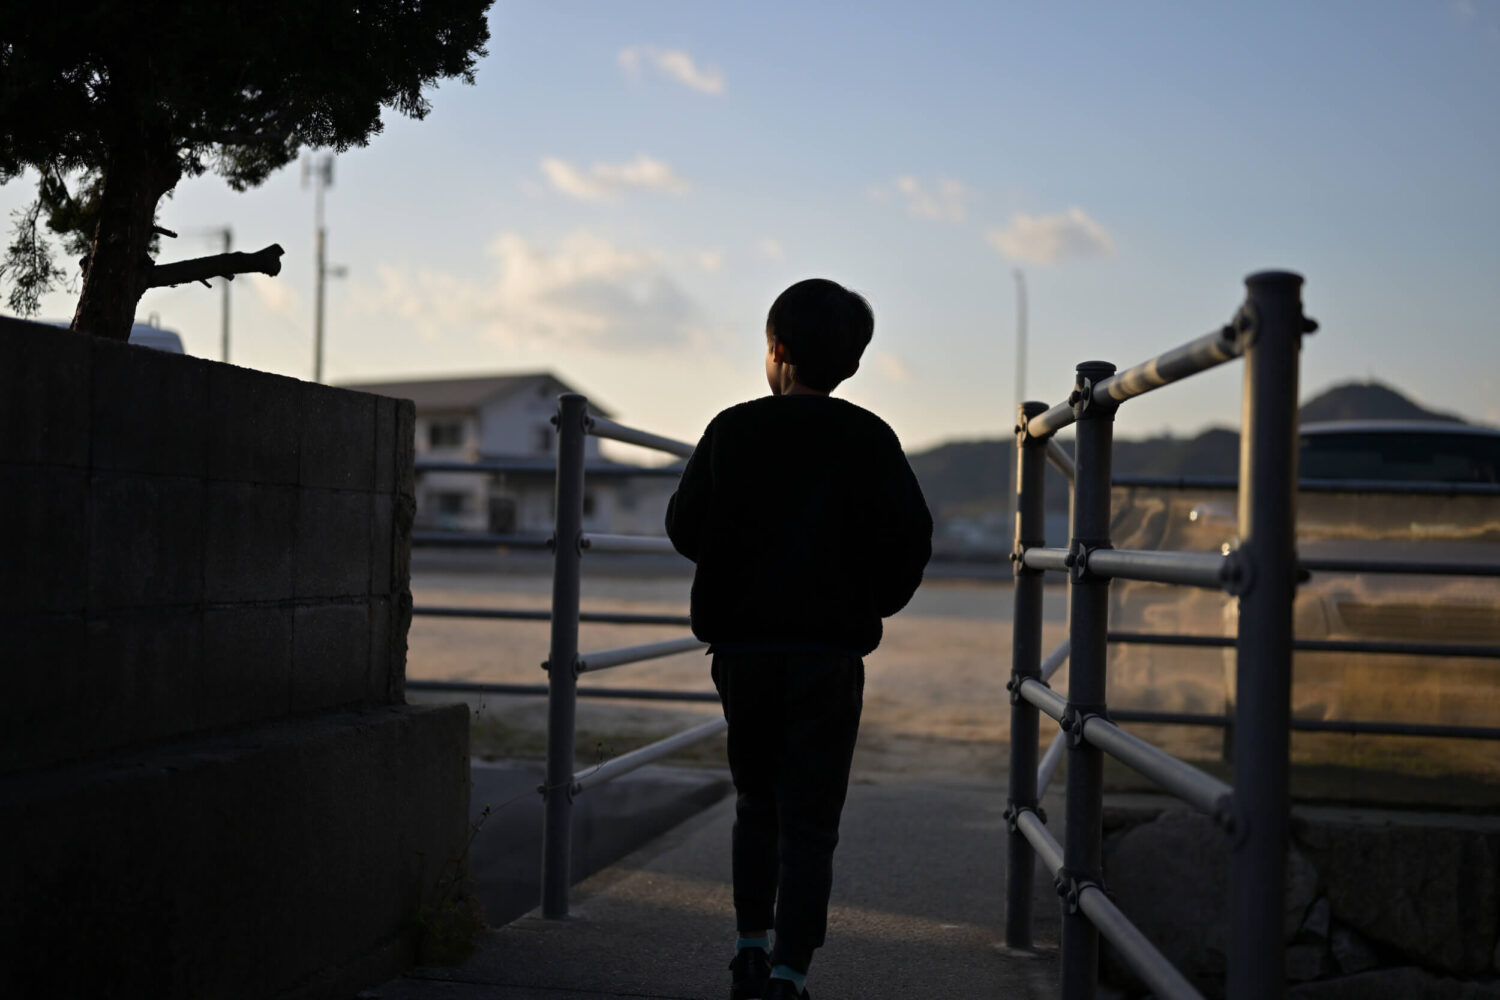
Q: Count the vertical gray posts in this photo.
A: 4